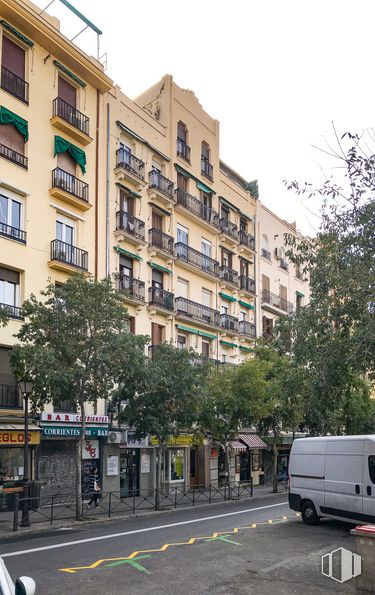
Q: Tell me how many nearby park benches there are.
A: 0